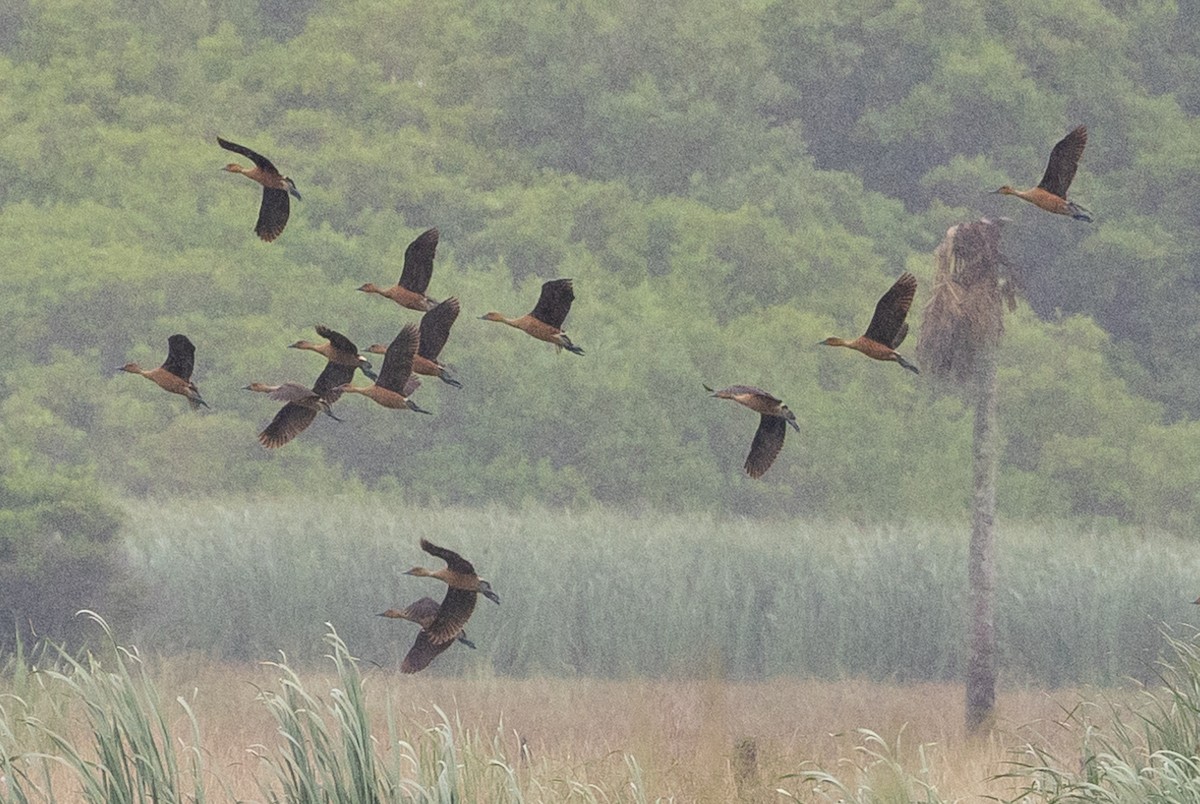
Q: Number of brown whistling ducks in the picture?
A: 13